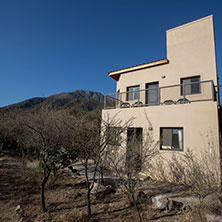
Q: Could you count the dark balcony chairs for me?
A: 4